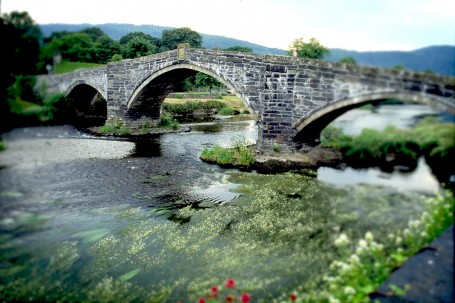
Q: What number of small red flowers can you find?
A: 6